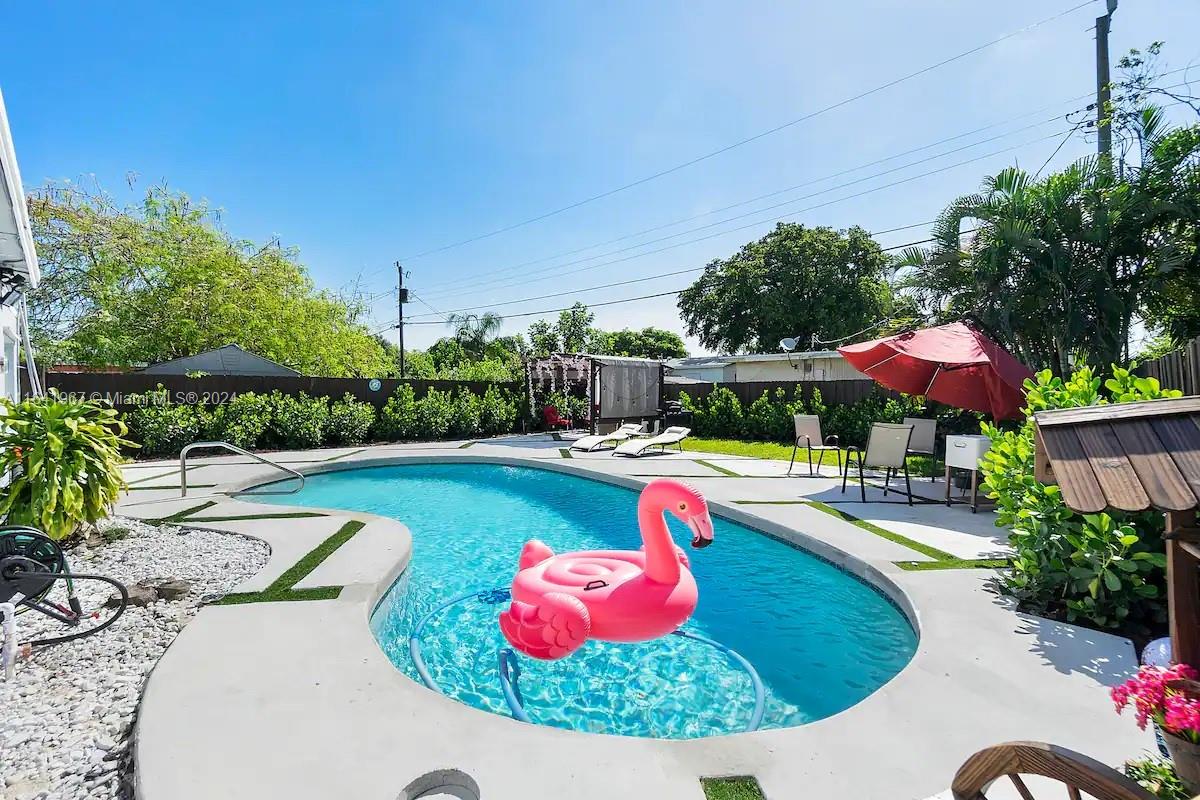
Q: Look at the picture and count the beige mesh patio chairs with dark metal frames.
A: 3